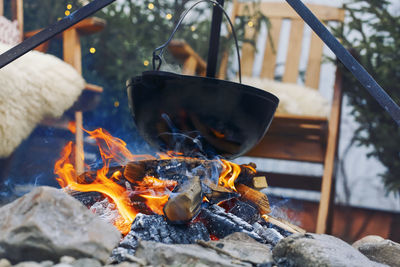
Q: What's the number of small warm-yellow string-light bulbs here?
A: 10